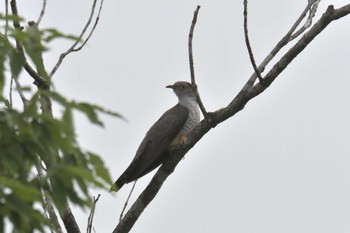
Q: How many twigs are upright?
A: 2